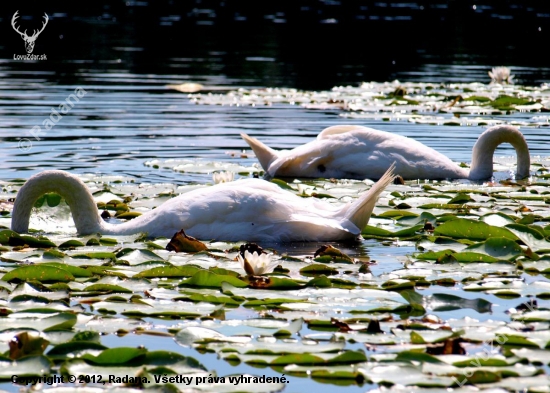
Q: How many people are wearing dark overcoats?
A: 0